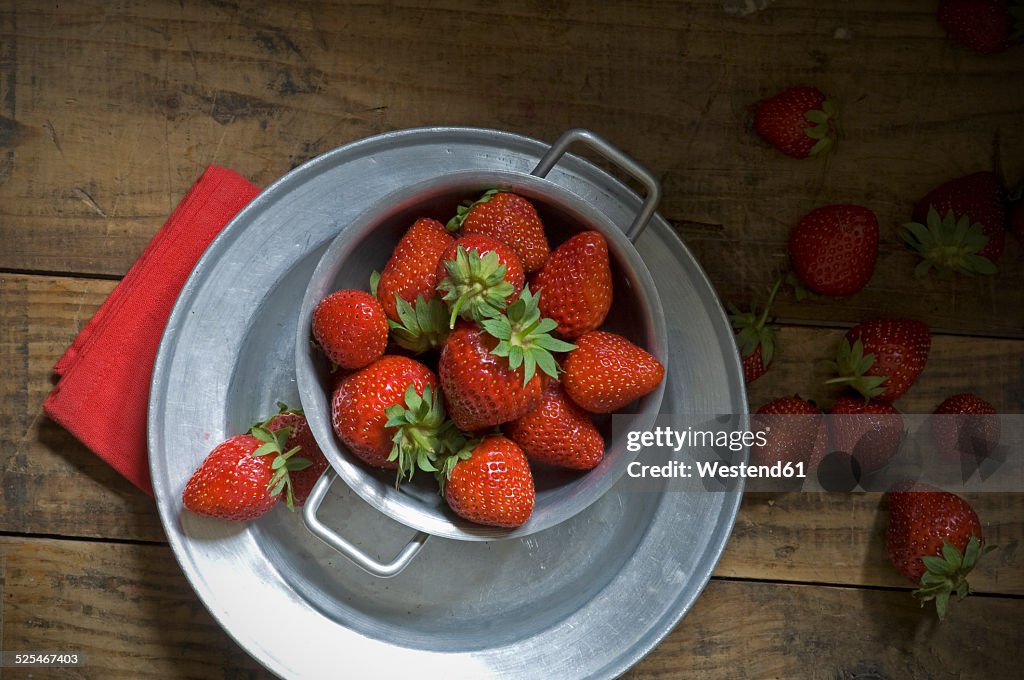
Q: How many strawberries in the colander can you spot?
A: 10